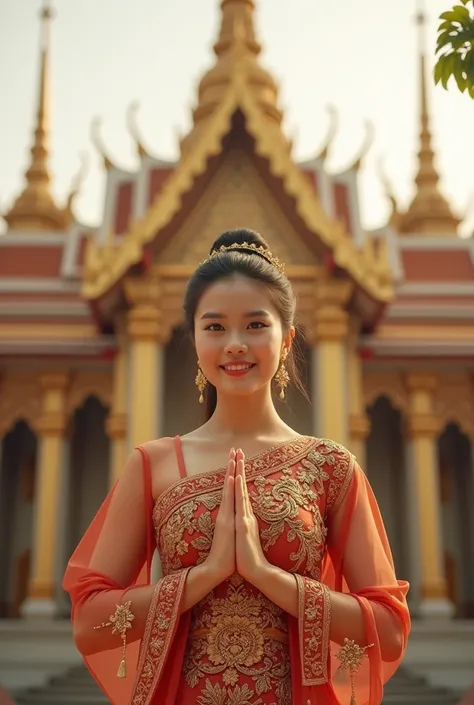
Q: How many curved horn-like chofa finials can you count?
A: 6